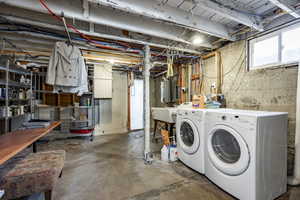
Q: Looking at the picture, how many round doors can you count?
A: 2